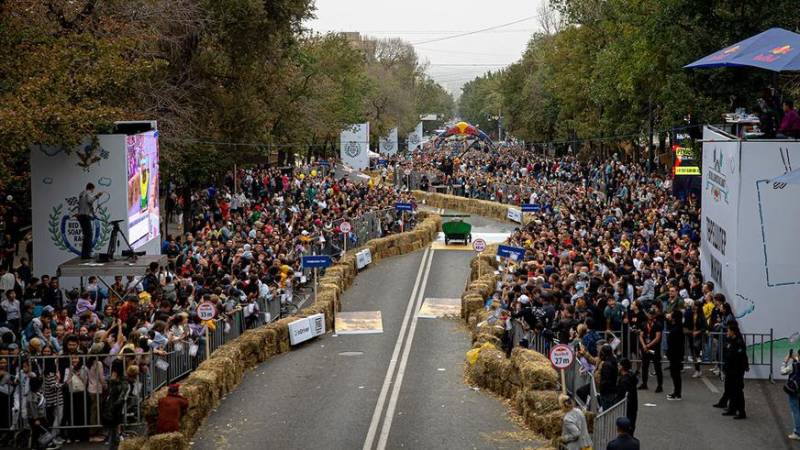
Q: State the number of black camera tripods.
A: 1